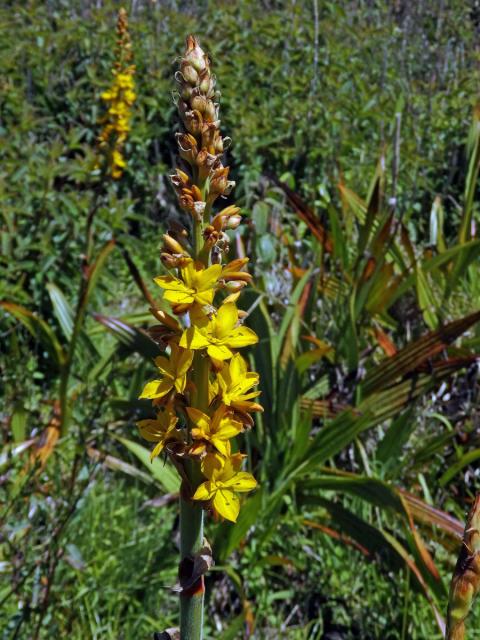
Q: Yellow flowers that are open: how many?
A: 7